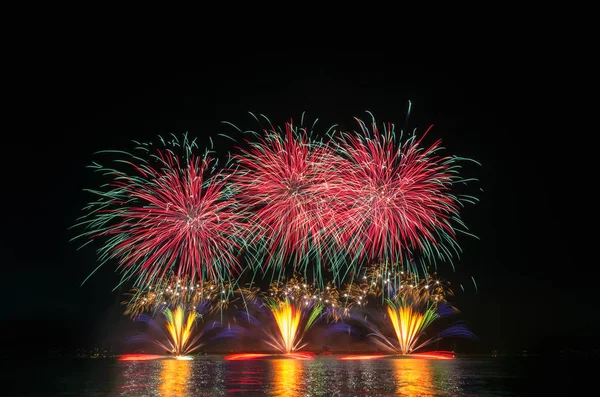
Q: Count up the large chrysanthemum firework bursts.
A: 3